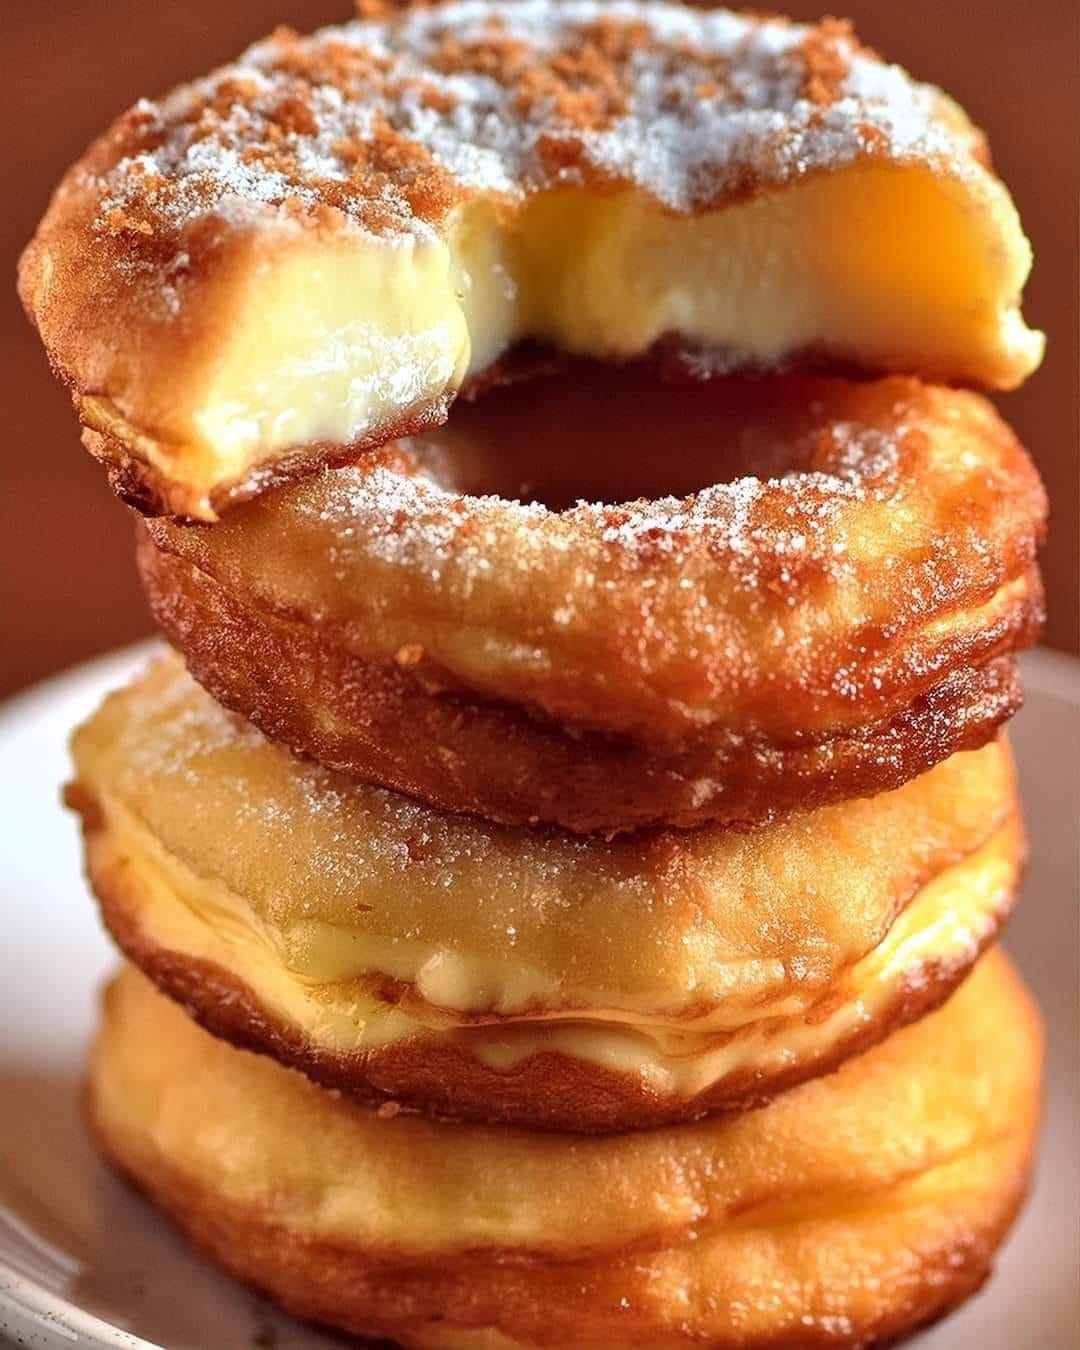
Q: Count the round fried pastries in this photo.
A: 4